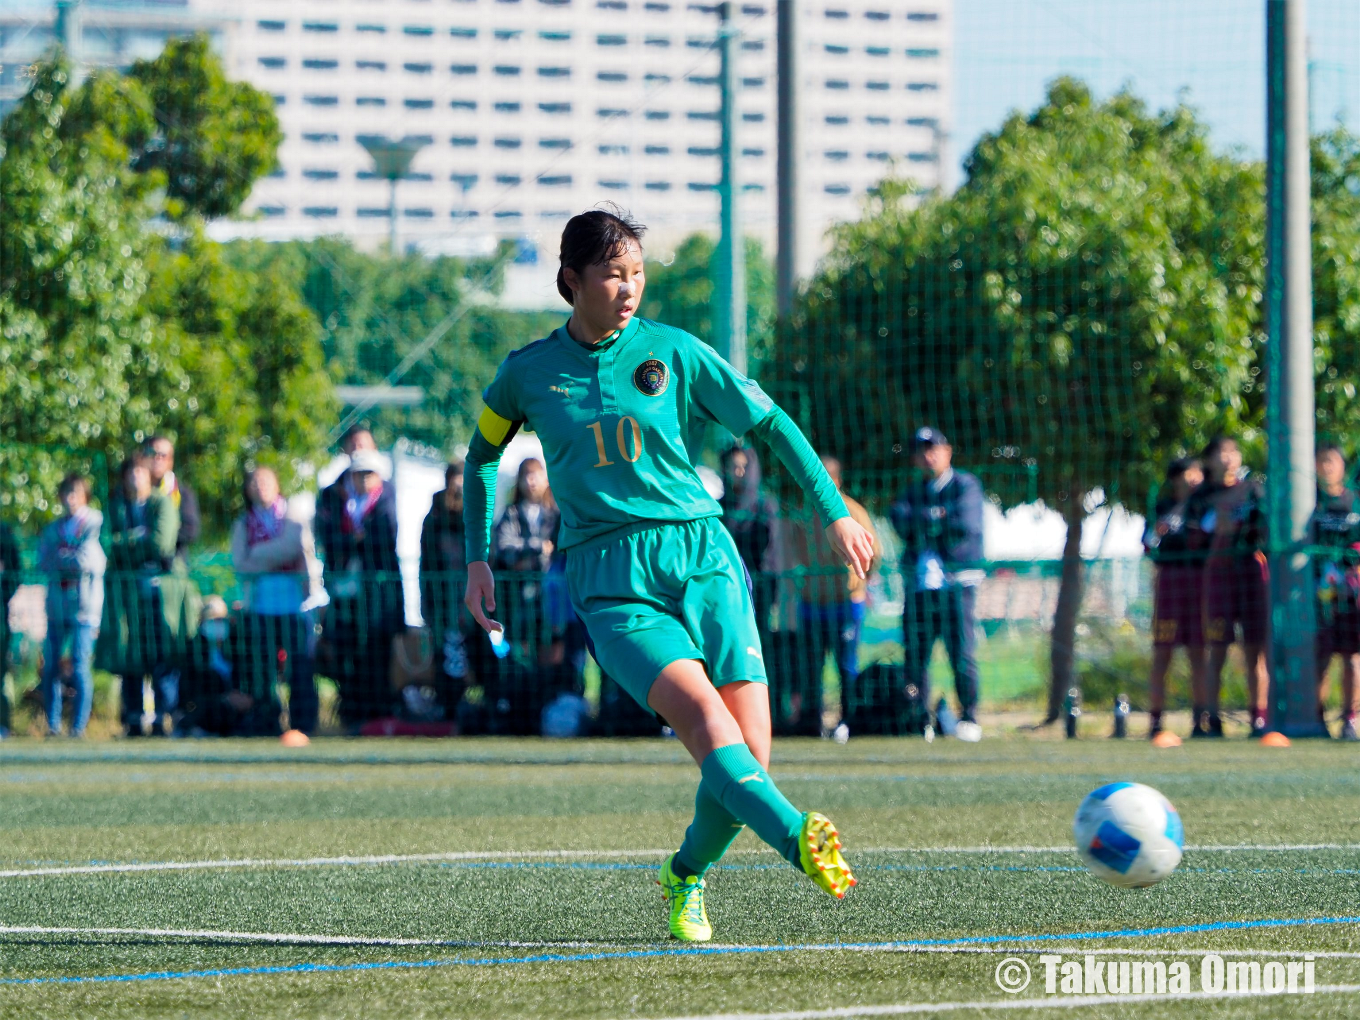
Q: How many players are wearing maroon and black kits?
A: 3